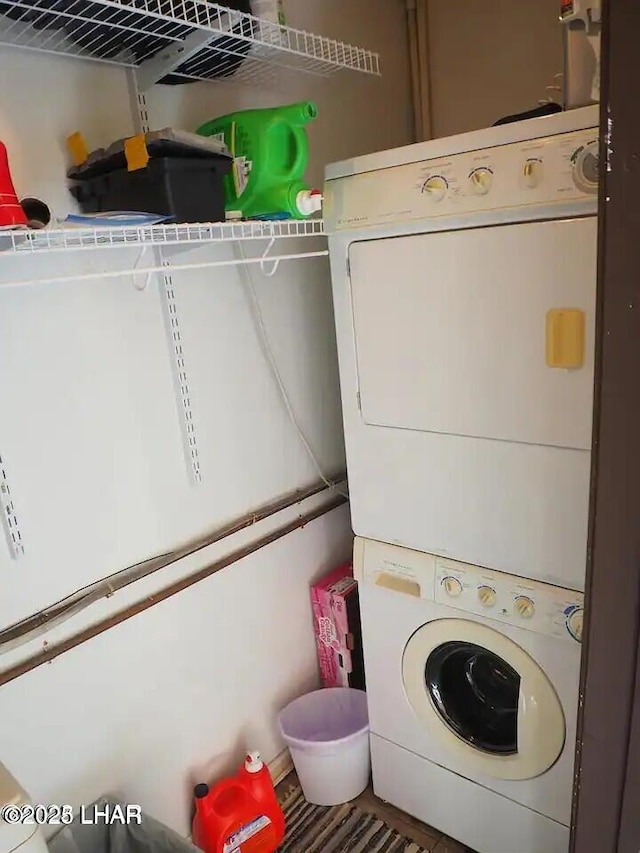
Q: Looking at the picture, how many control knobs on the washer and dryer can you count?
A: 8